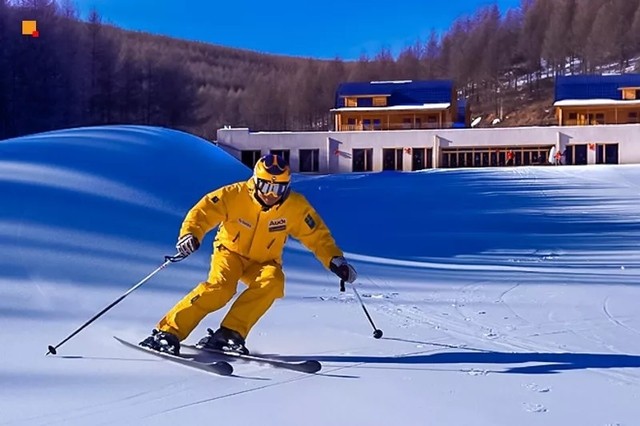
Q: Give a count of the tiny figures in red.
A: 2